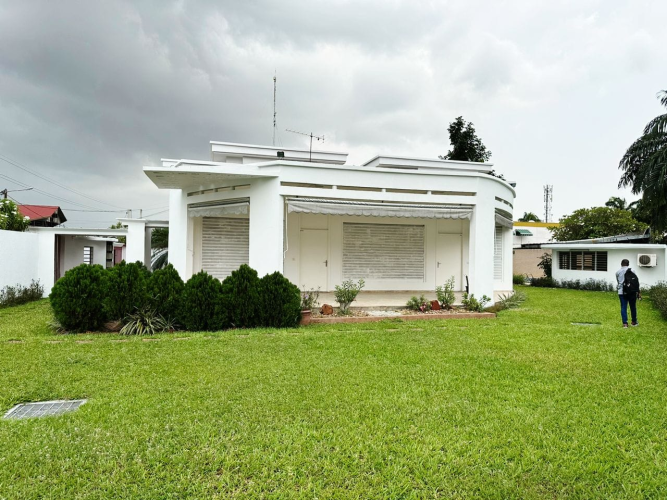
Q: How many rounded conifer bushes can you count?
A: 6